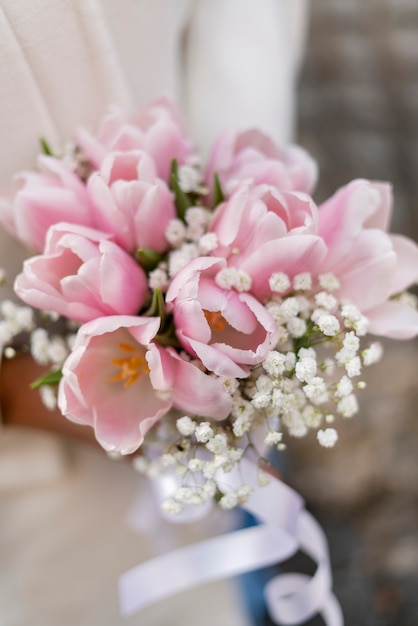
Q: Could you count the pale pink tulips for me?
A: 9